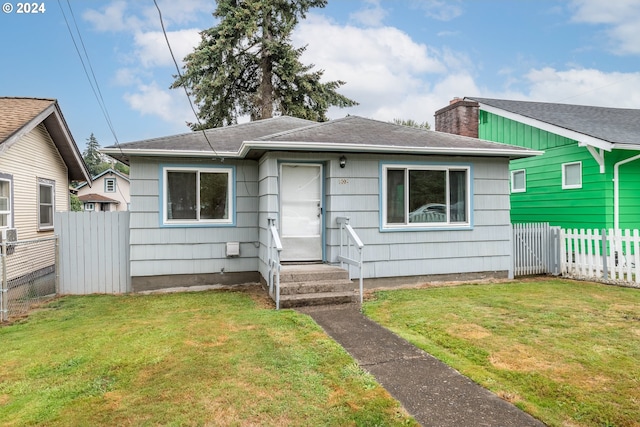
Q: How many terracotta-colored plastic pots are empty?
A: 0